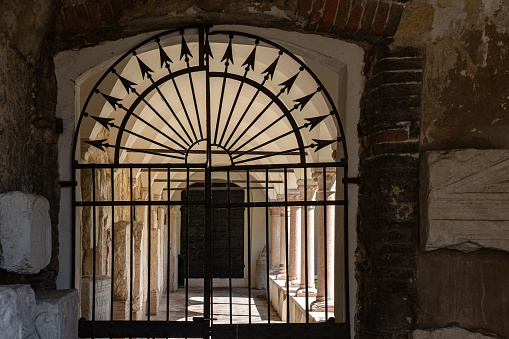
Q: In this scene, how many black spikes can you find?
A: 15